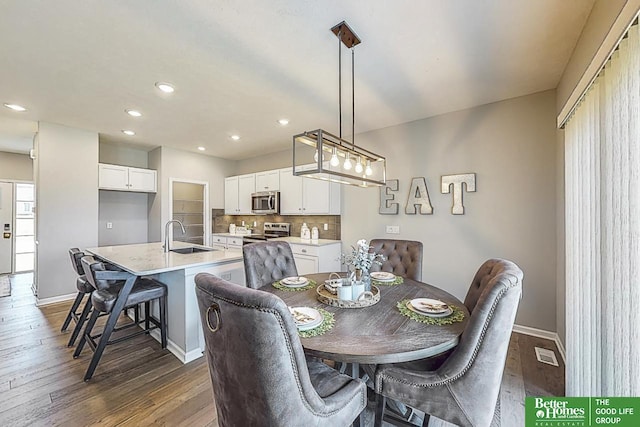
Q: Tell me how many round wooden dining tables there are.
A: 1